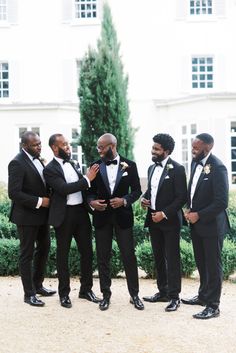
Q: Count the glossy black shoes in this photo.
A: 10